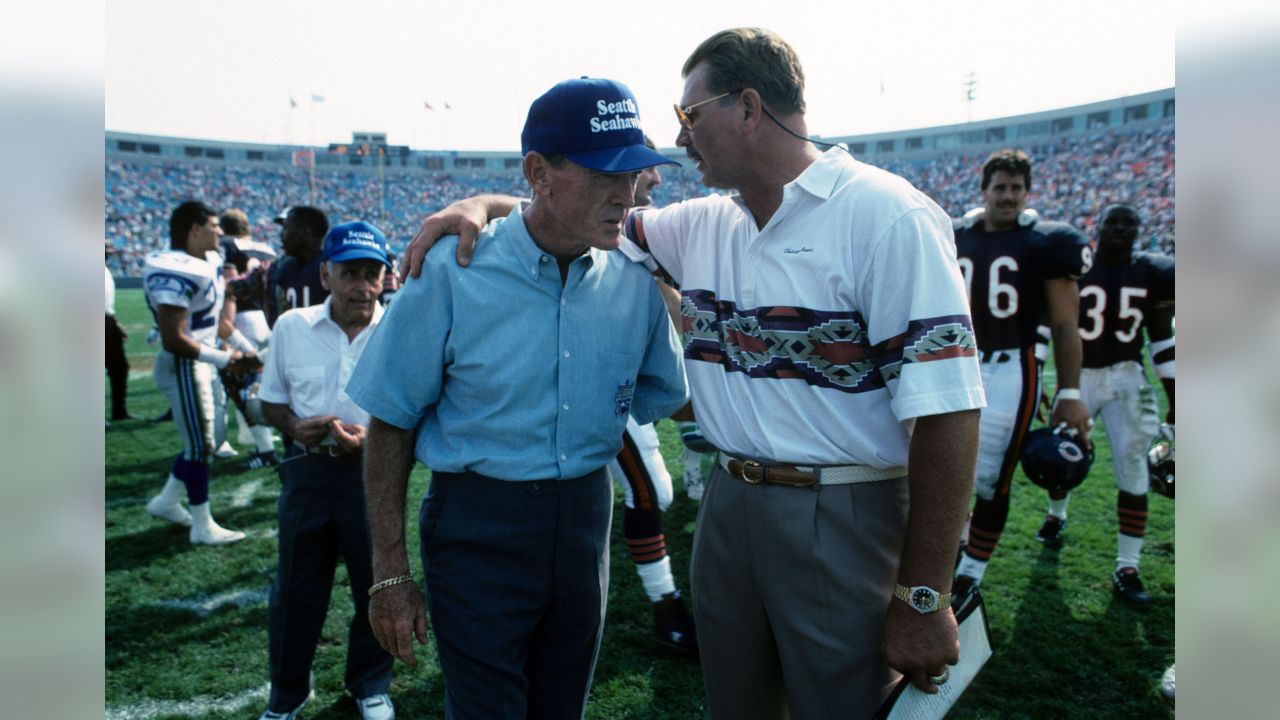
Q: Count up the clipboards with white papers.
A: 1